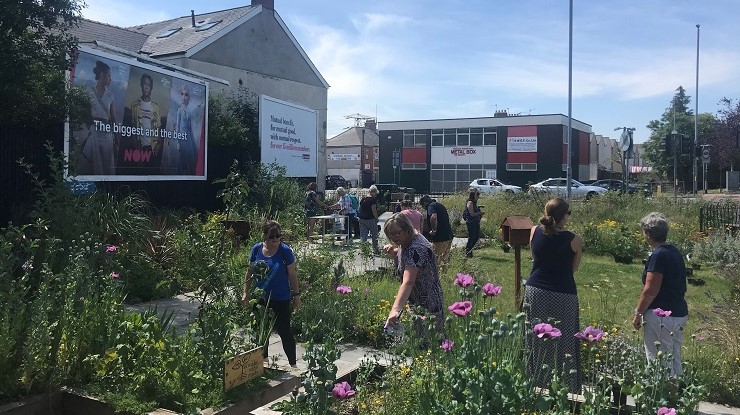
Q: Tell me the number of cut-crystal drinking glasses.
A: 0